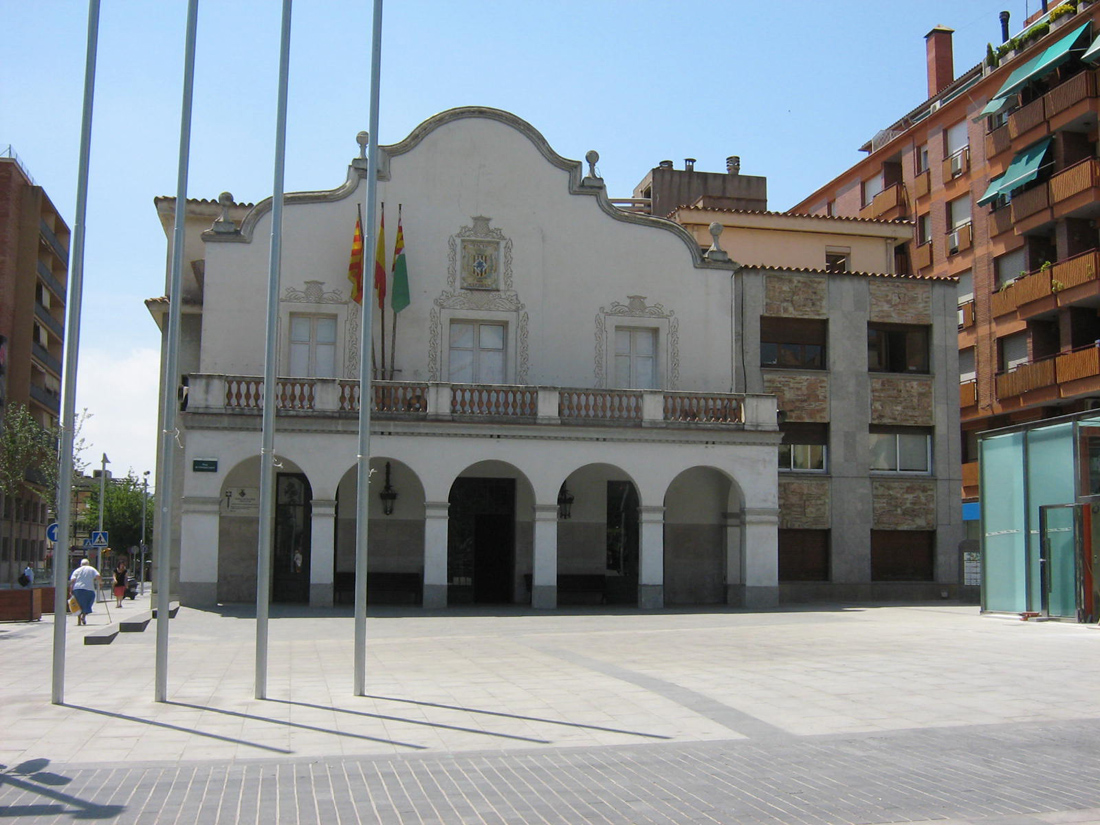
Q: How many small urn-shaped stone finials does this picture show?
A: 4